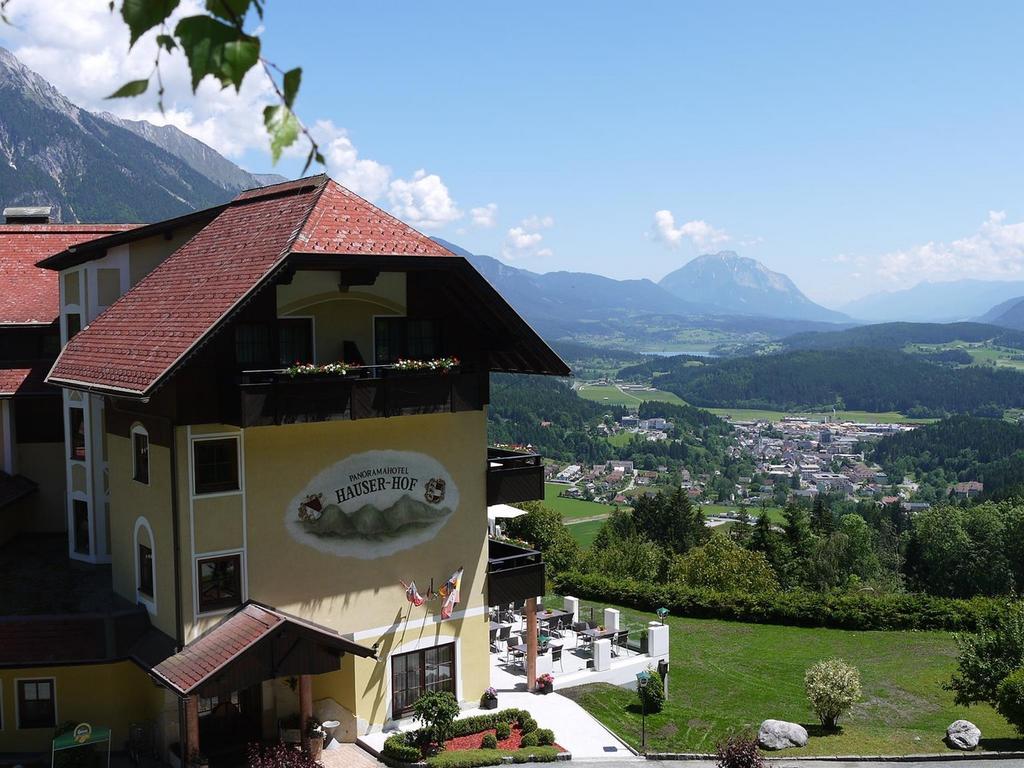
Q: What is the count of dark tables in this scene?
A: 4